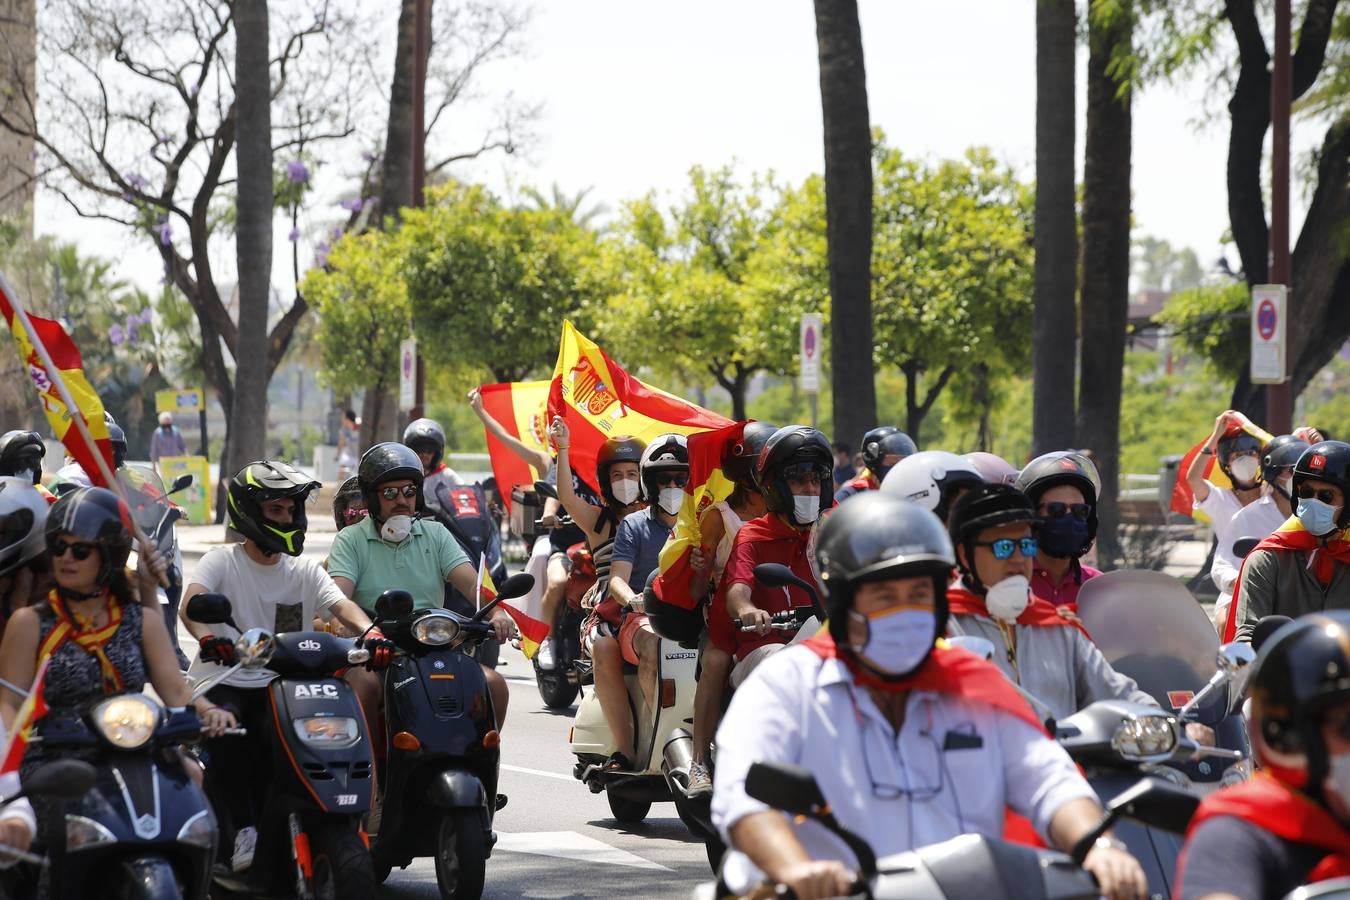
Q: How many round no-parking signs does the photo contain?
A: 3